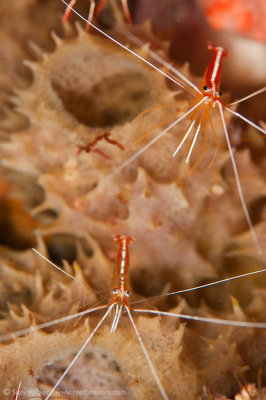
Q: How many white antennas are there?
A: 12